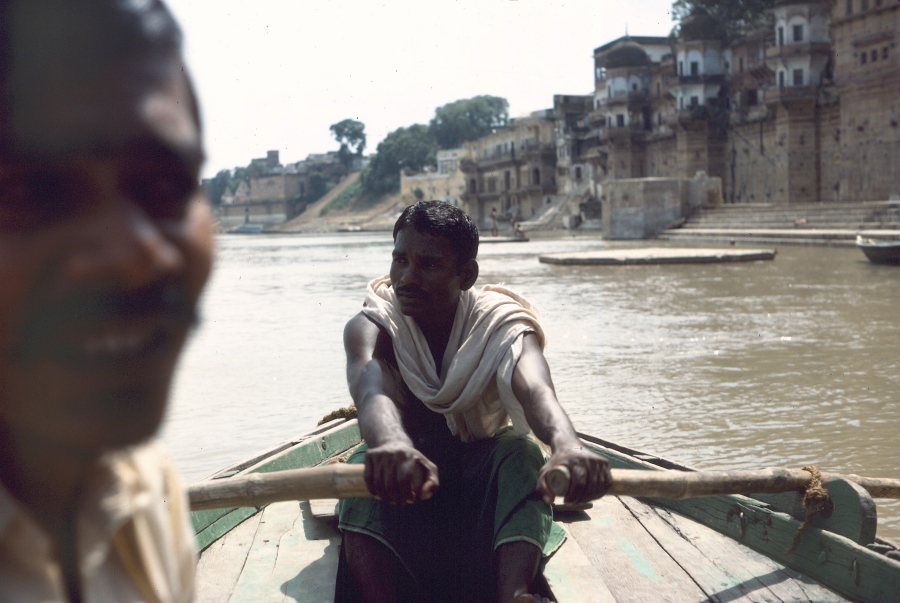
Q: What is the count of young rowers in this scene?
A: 1